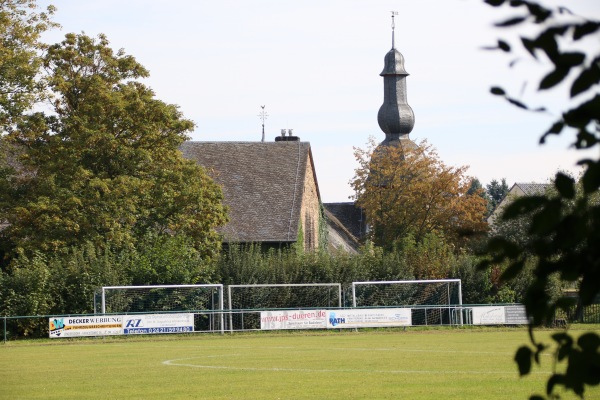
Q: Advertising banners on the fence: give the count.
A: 5